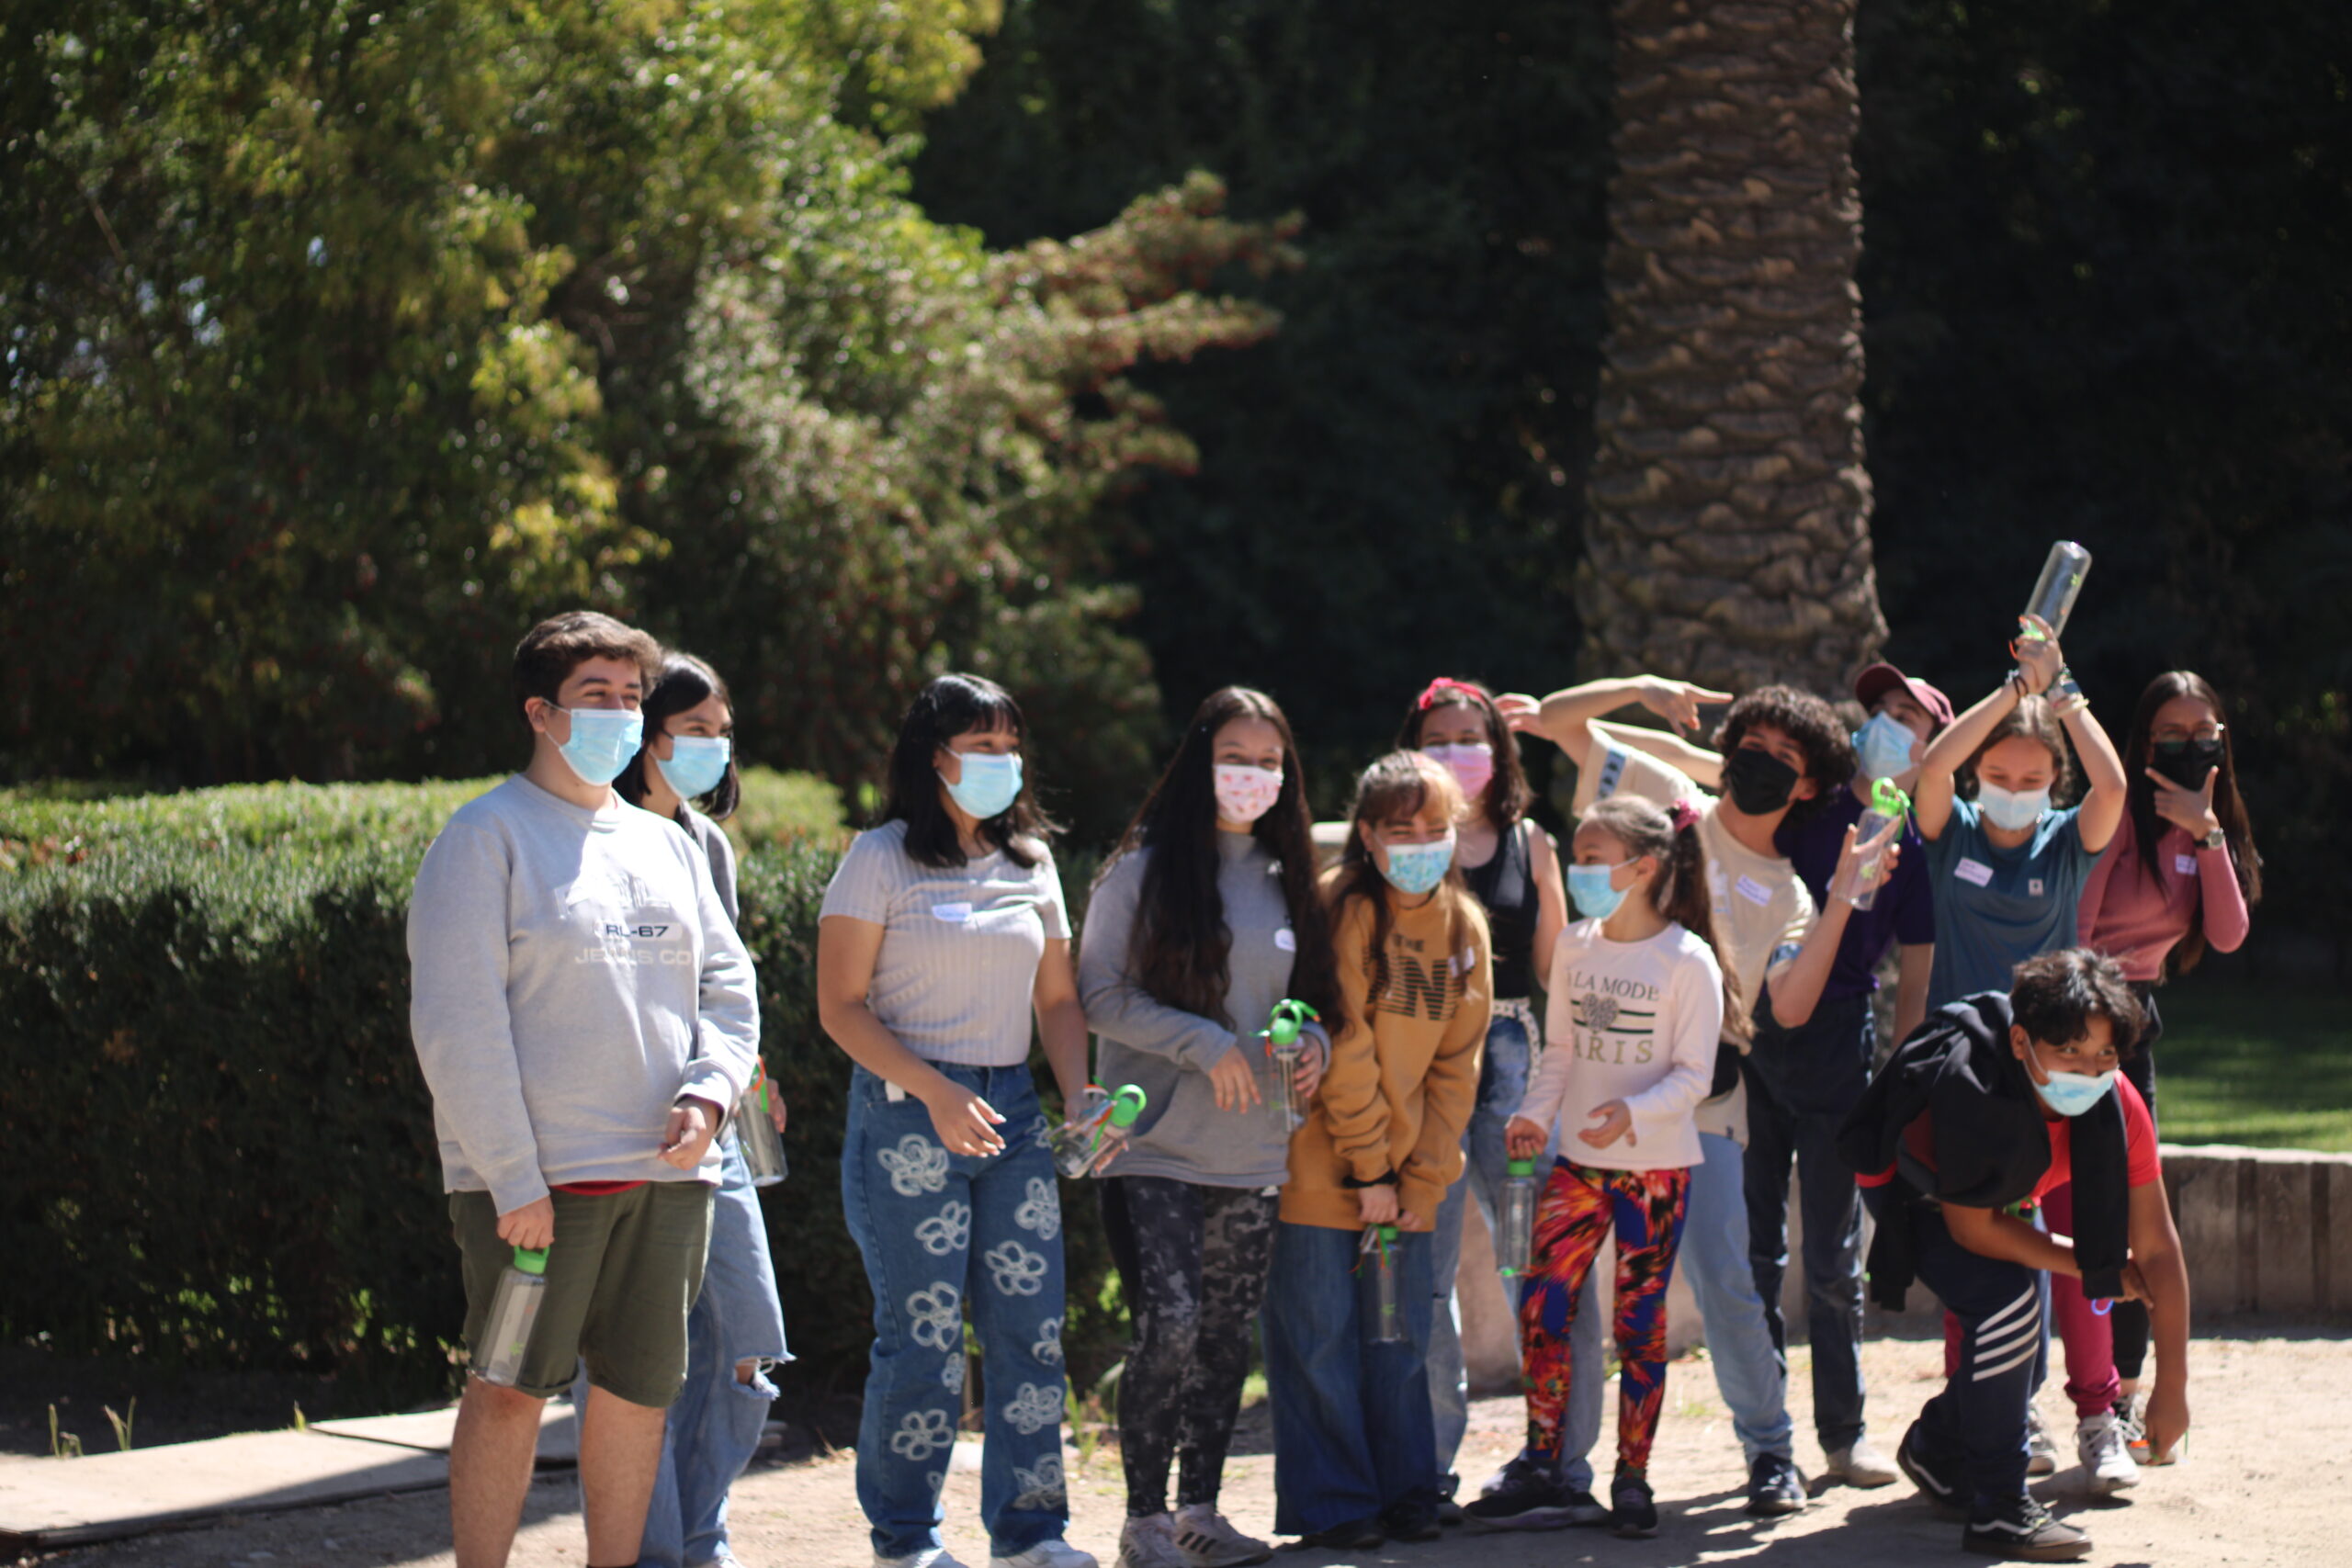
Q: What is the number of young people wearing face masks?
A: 12